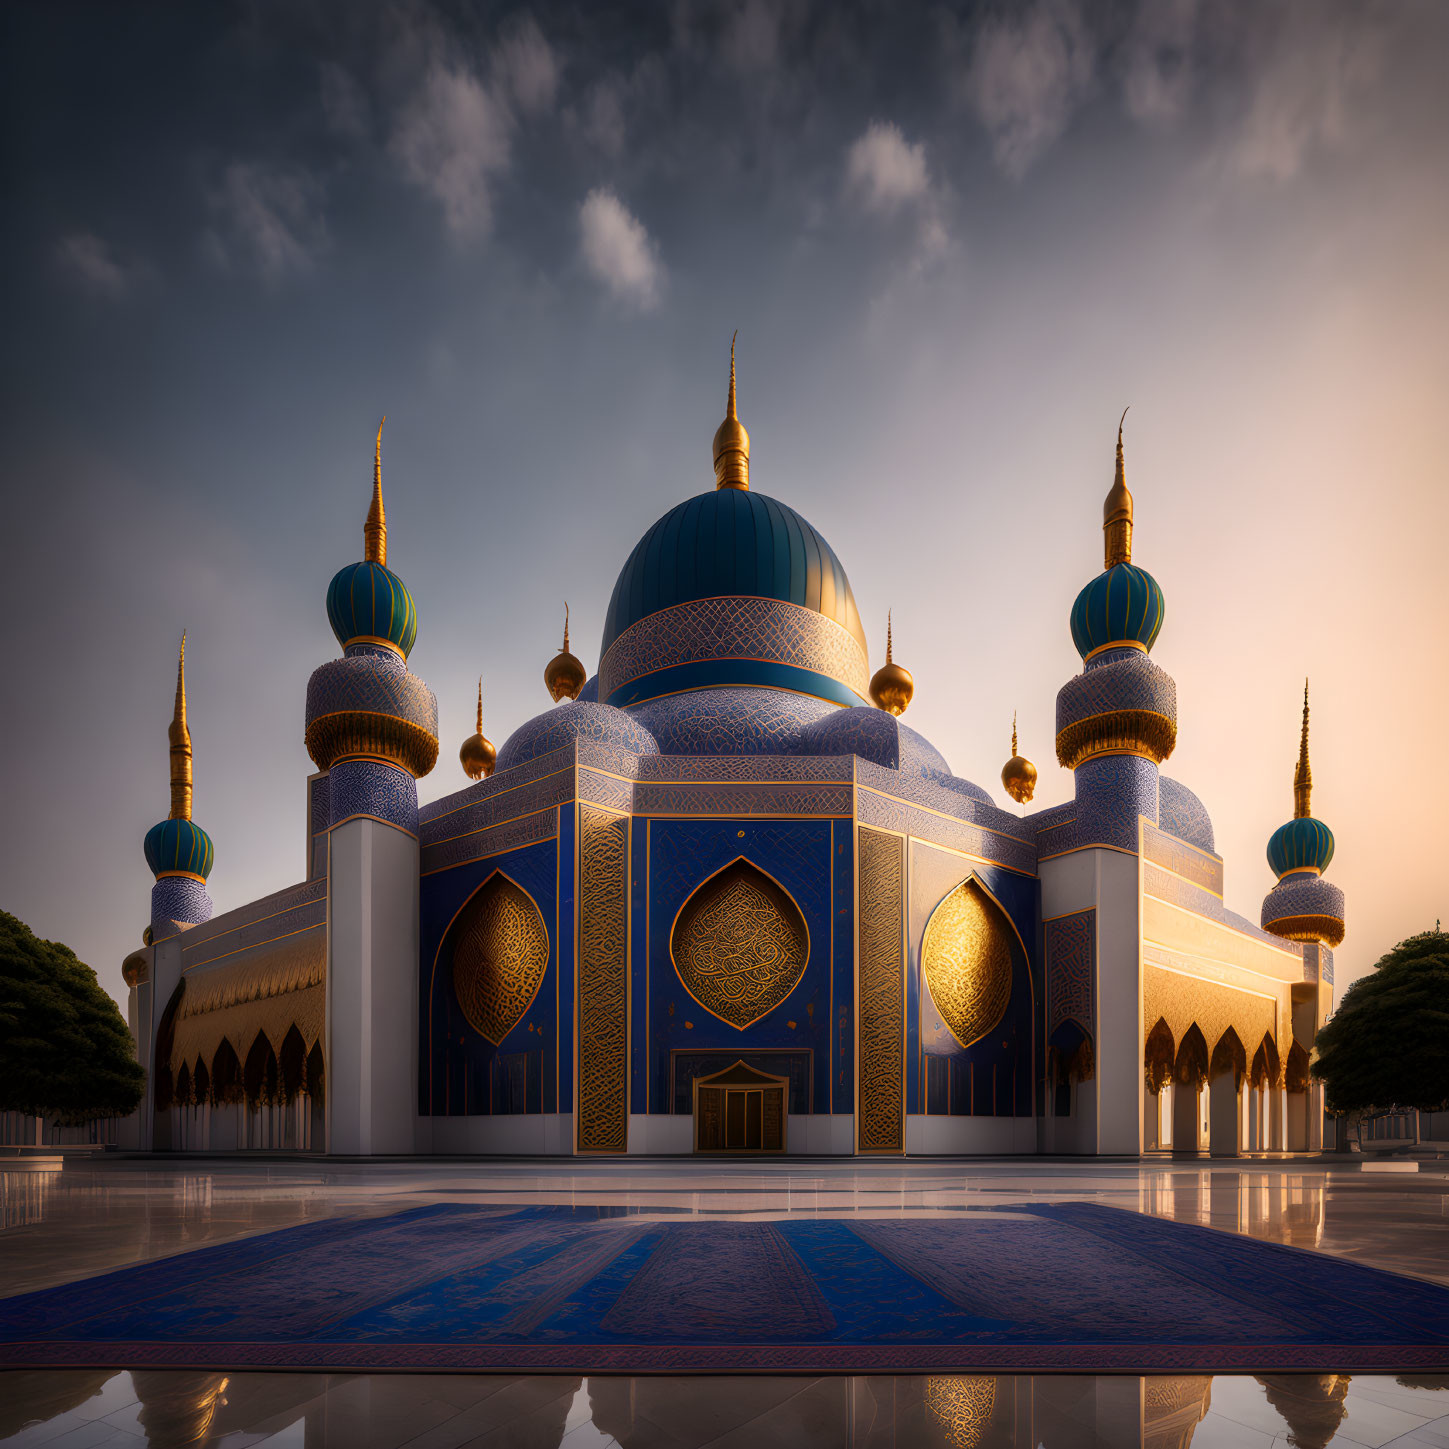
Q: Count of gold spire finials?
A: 9